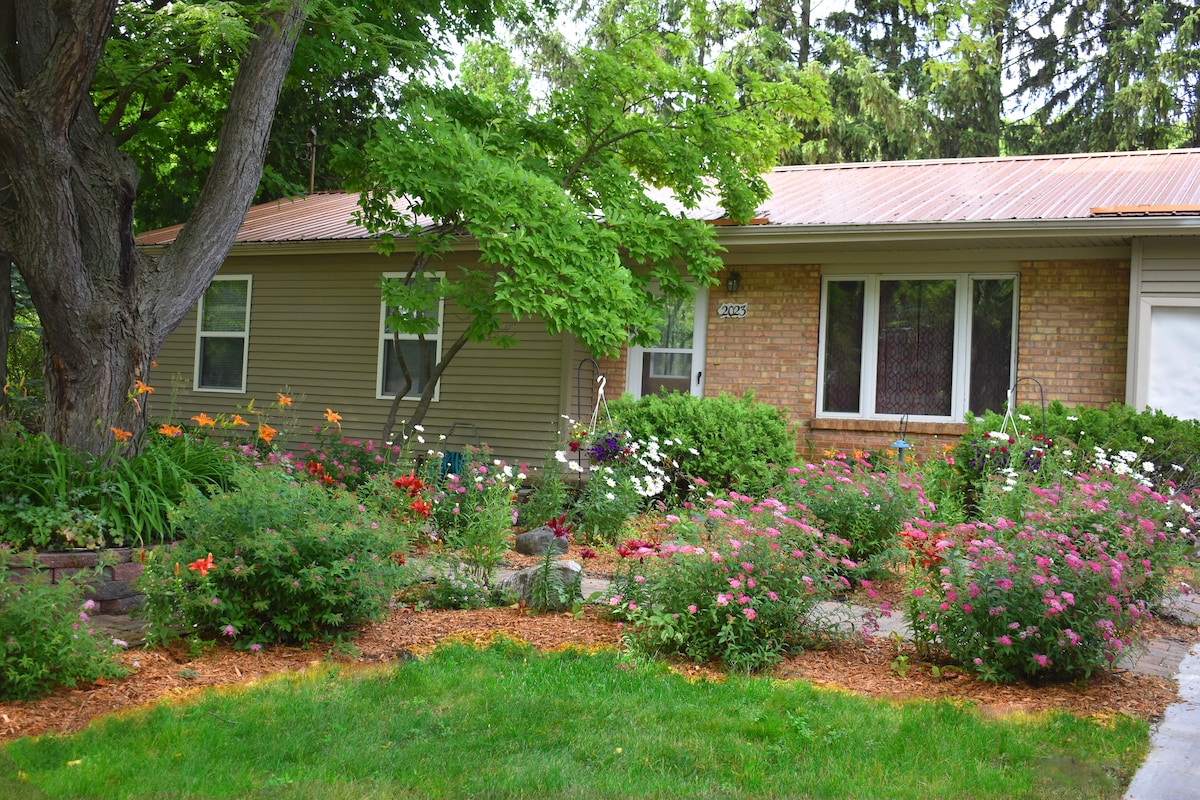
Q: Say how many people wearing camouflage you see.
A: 0